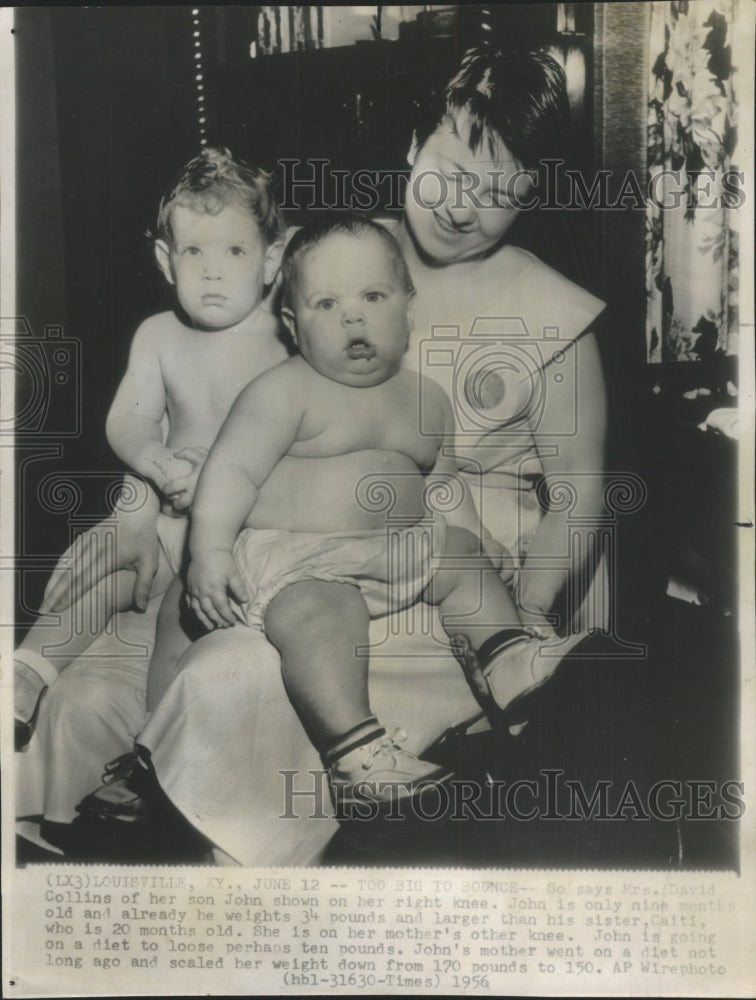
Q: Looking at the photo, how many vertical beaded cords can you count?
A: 1